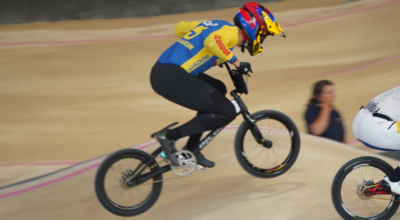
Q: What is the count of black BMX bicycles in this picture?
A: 1